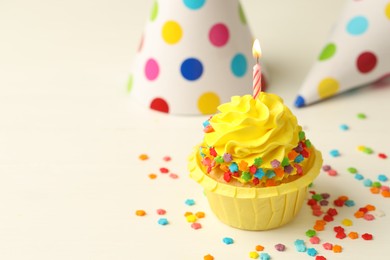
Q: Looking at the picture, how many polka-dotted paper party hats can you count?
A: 2